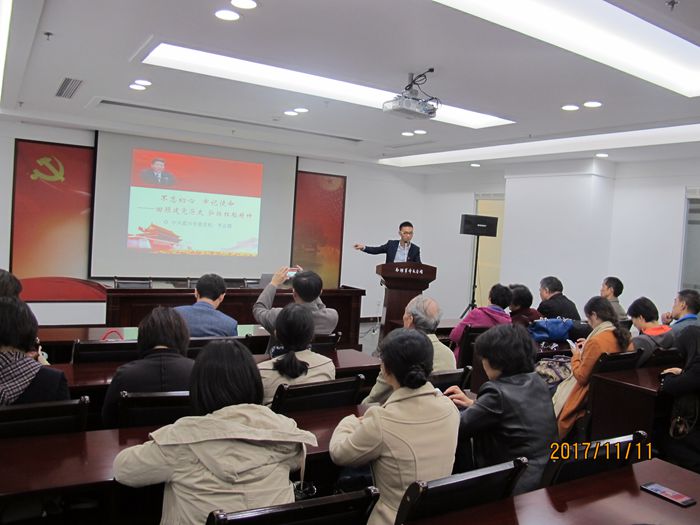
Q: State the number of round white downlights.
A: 12